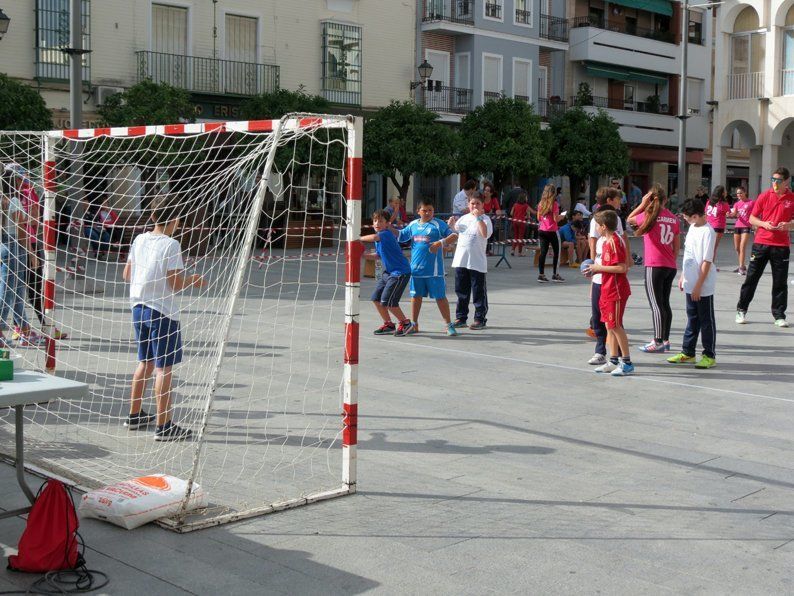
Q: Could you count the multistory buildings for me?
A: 4